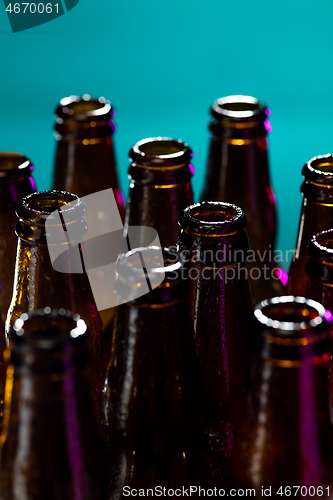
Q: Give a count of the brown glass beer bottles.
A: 11